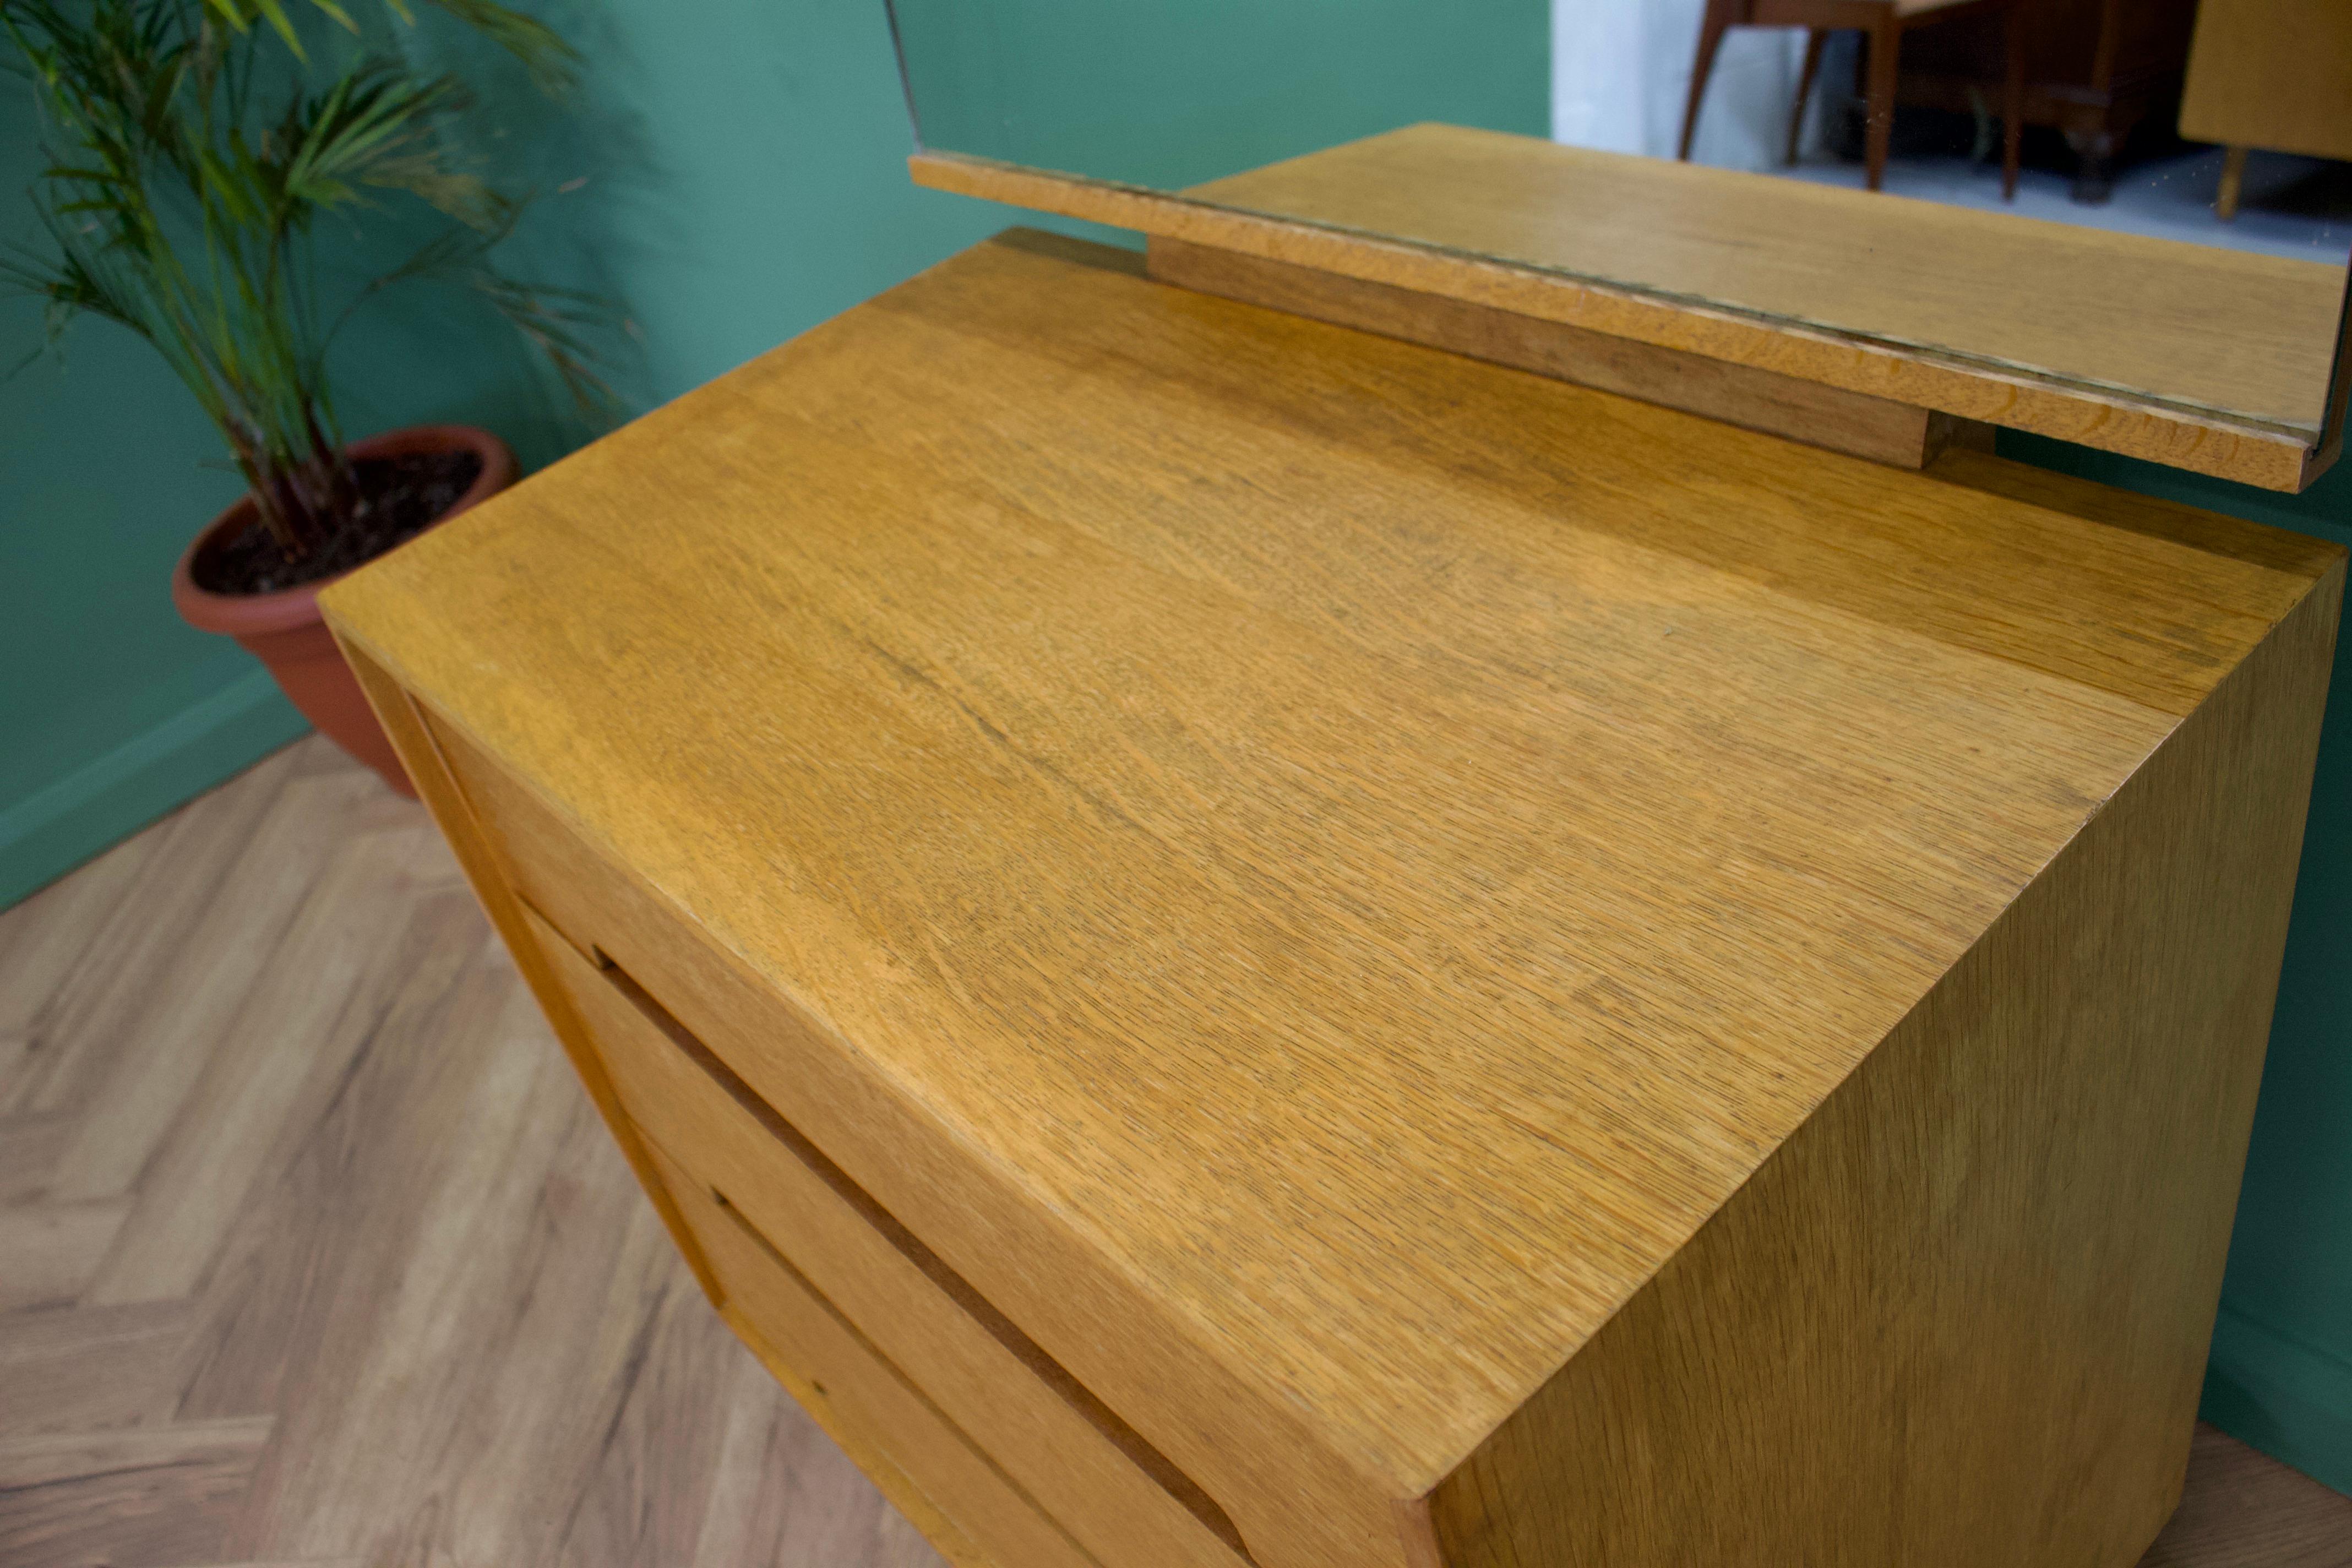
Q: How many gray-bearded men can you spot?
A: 0